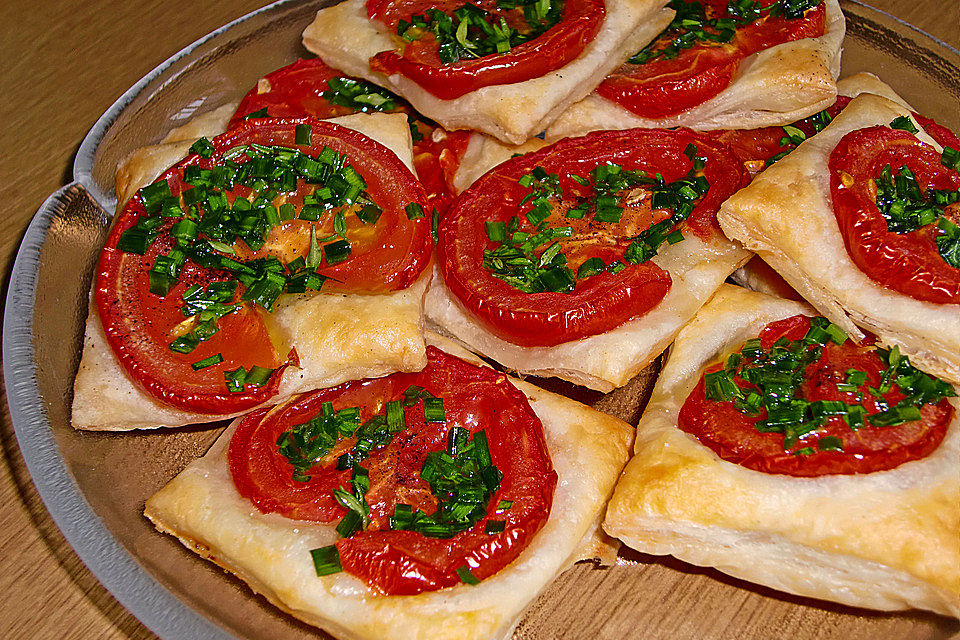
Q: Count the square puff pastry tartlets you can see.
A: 9